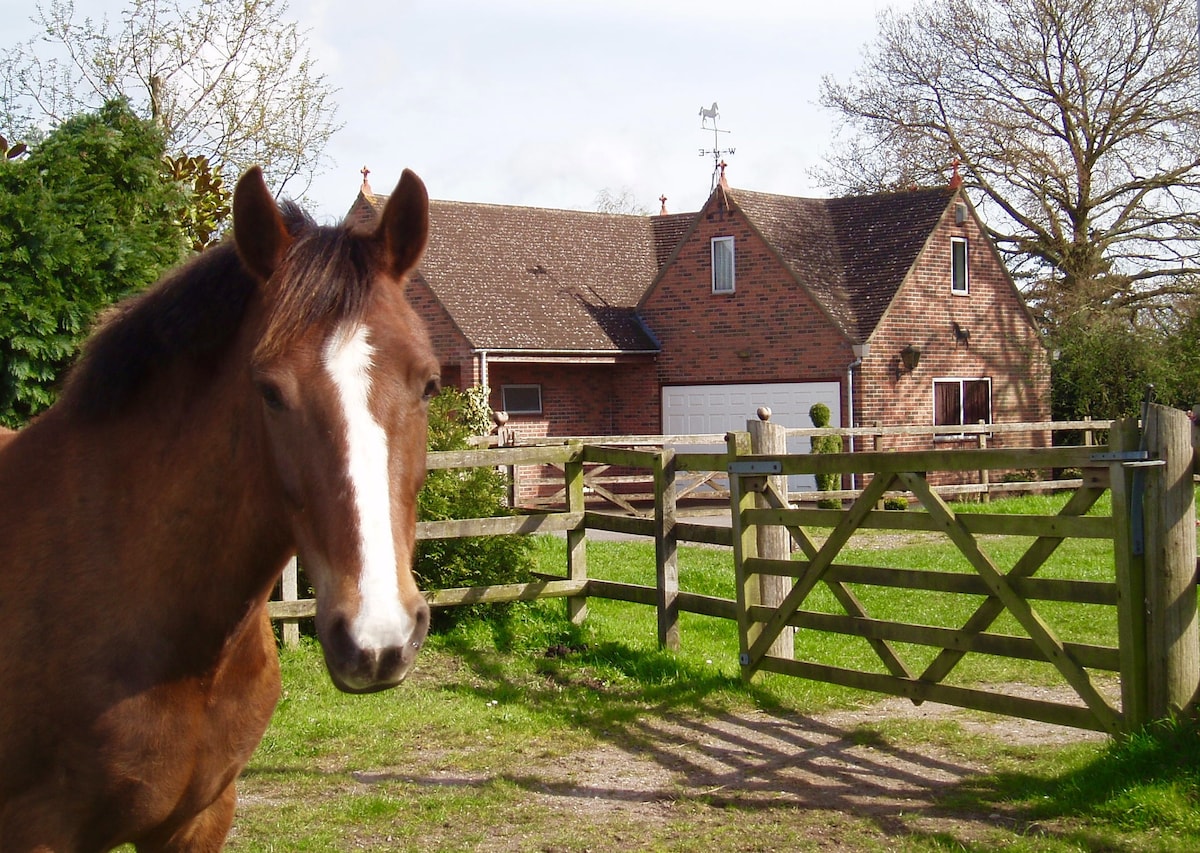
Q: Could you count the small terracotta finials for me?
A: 4